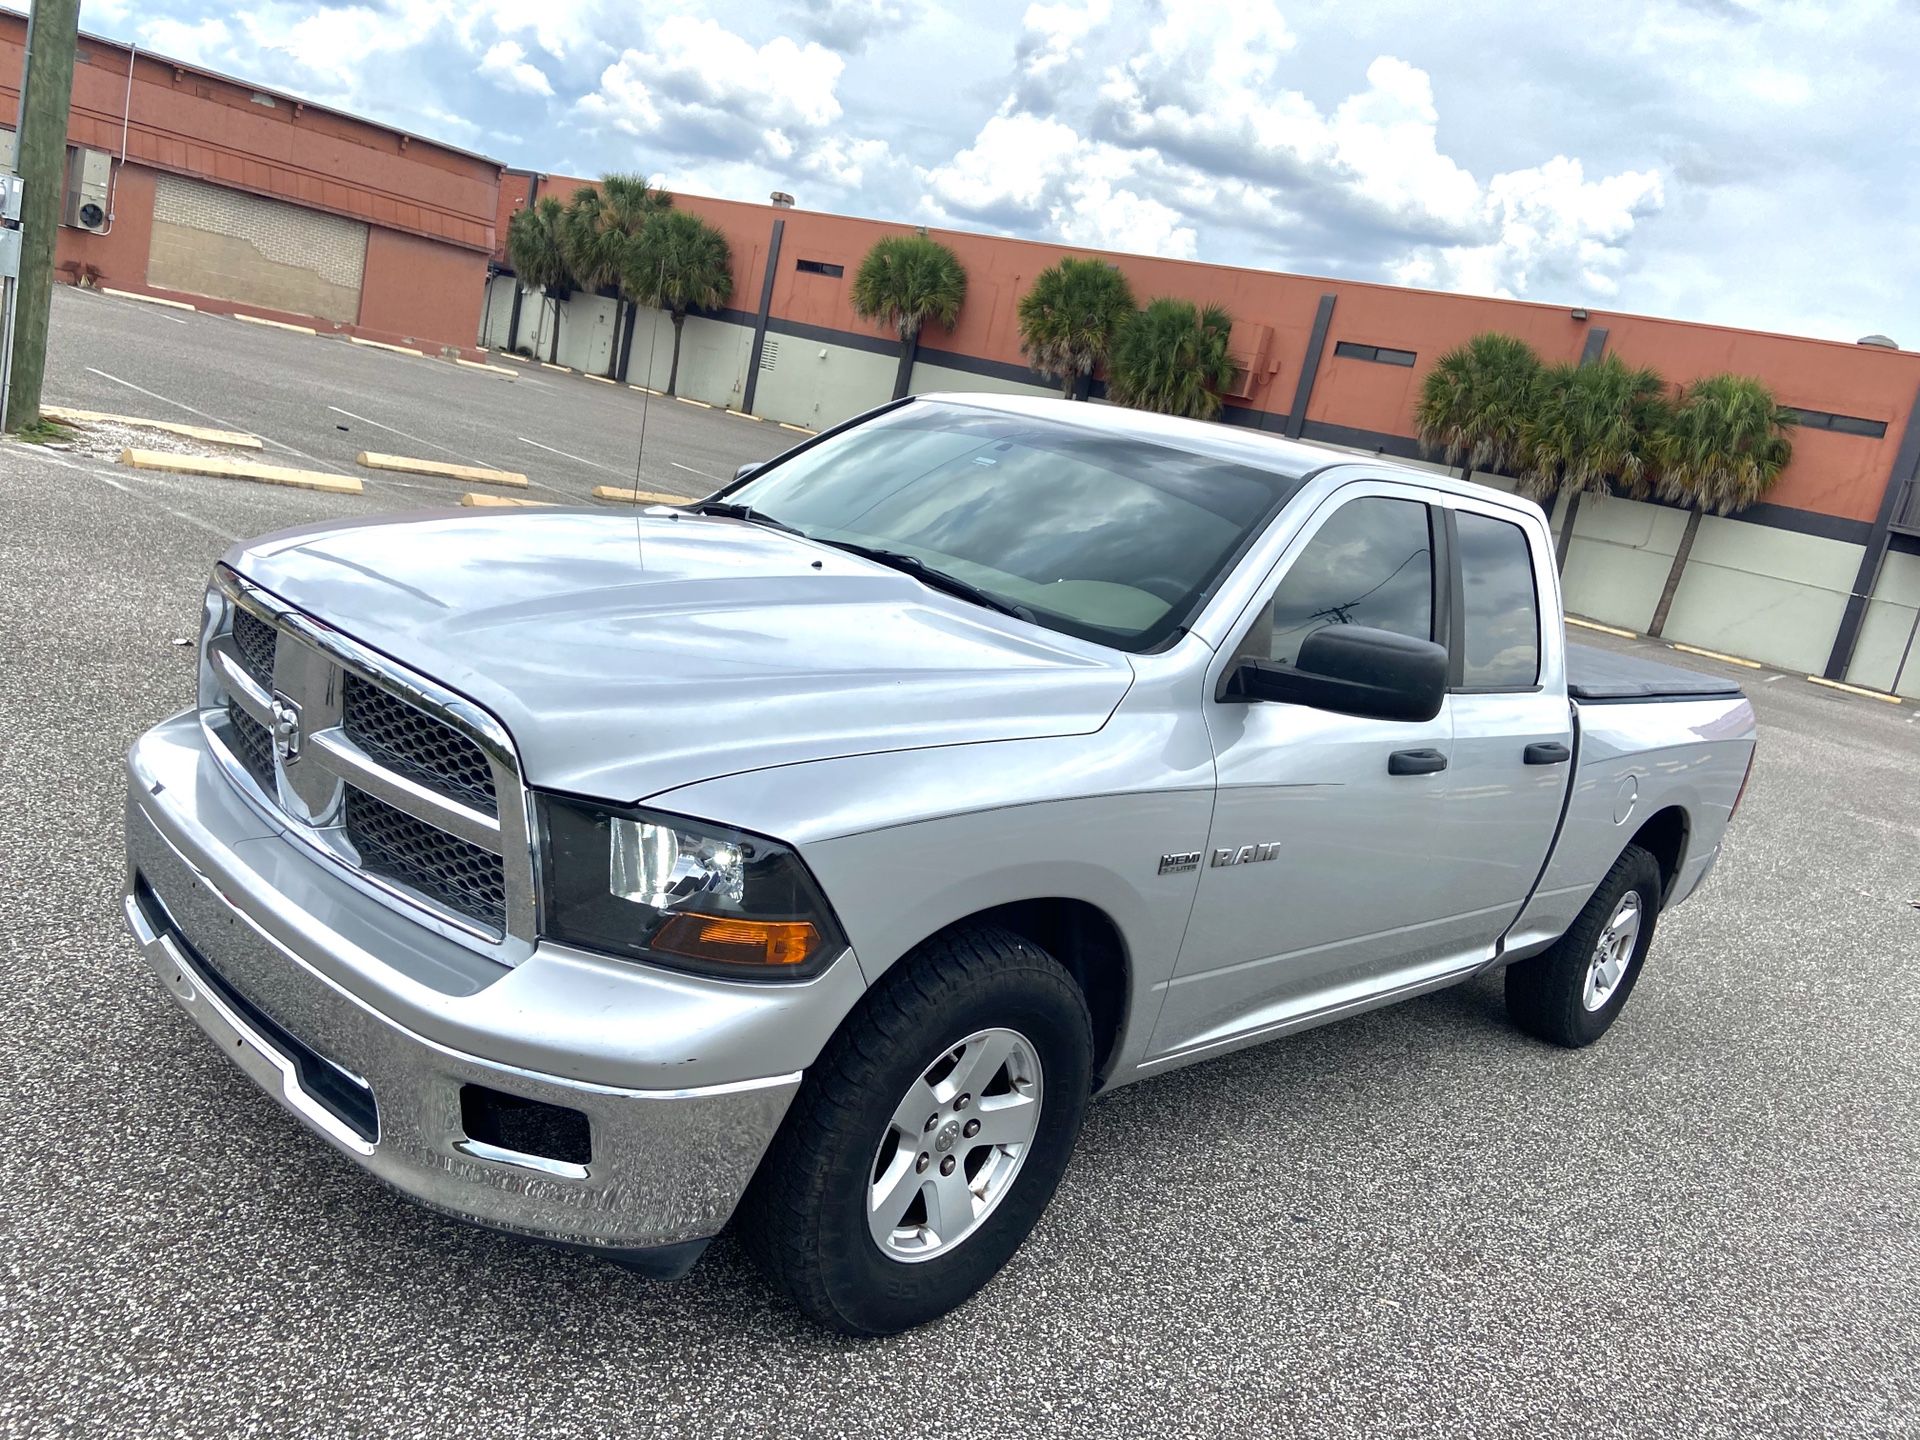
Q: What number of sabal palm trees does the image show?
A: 9